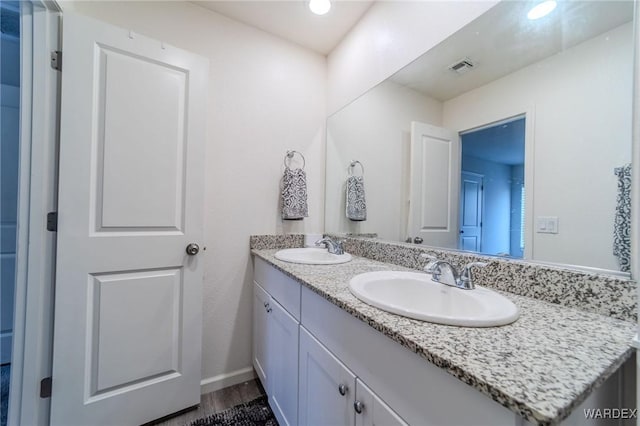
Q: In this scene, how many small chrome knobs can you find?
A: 4